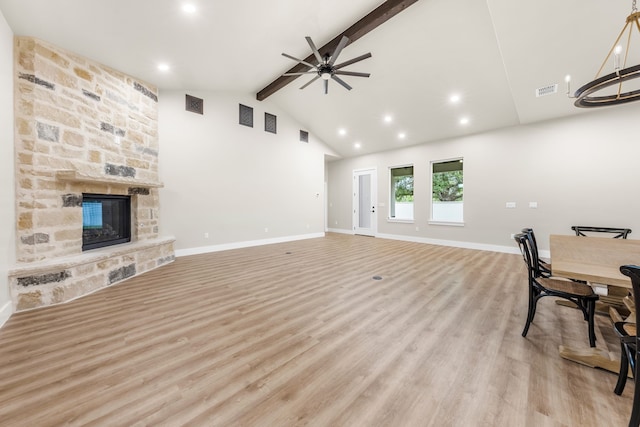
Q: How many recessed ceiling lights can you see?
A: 8